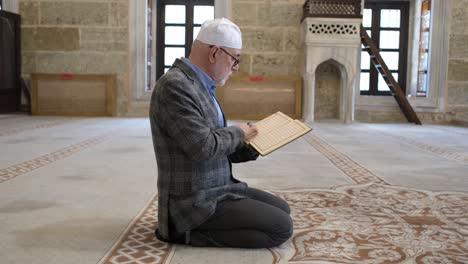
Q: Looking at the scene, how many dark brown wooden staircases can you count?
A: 1